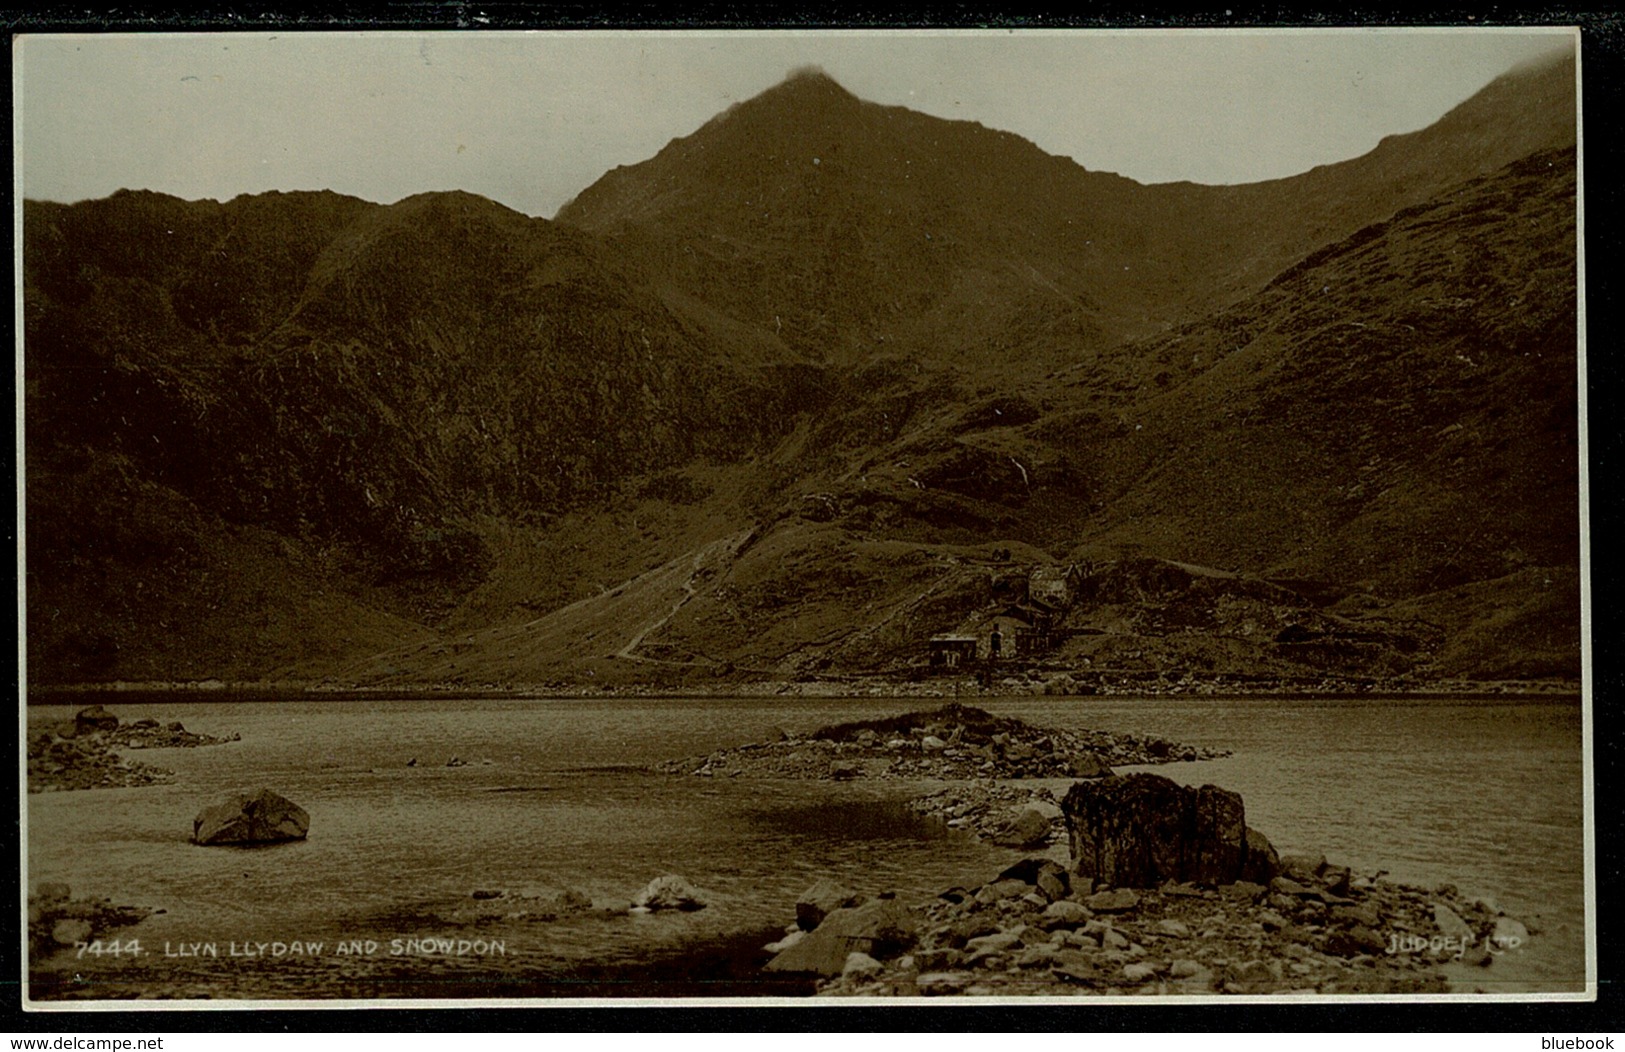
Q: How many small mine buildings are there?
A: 3